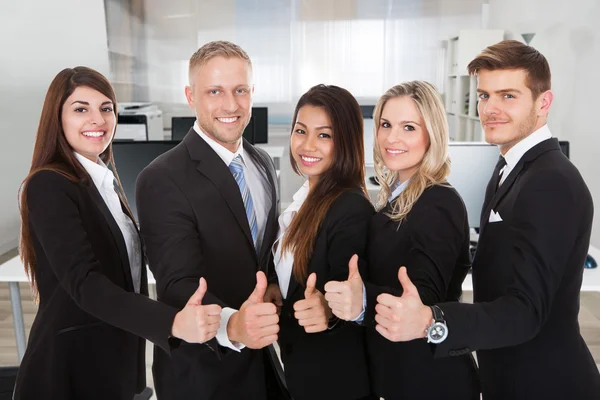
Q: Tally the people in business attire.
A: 5